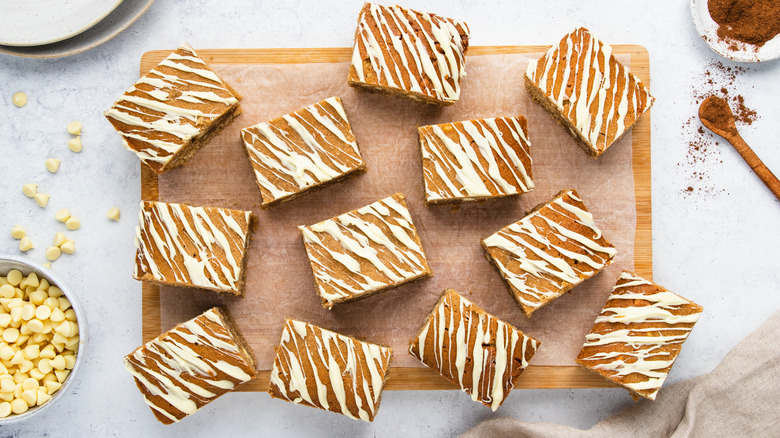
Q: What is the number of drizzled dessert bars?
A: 12